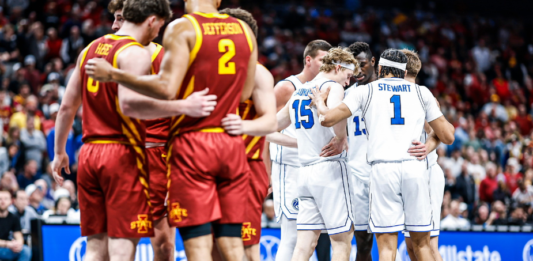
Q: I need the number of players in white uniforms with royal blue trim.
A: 5